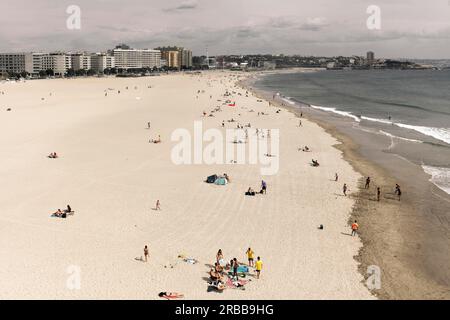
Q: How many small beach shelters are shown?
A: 2